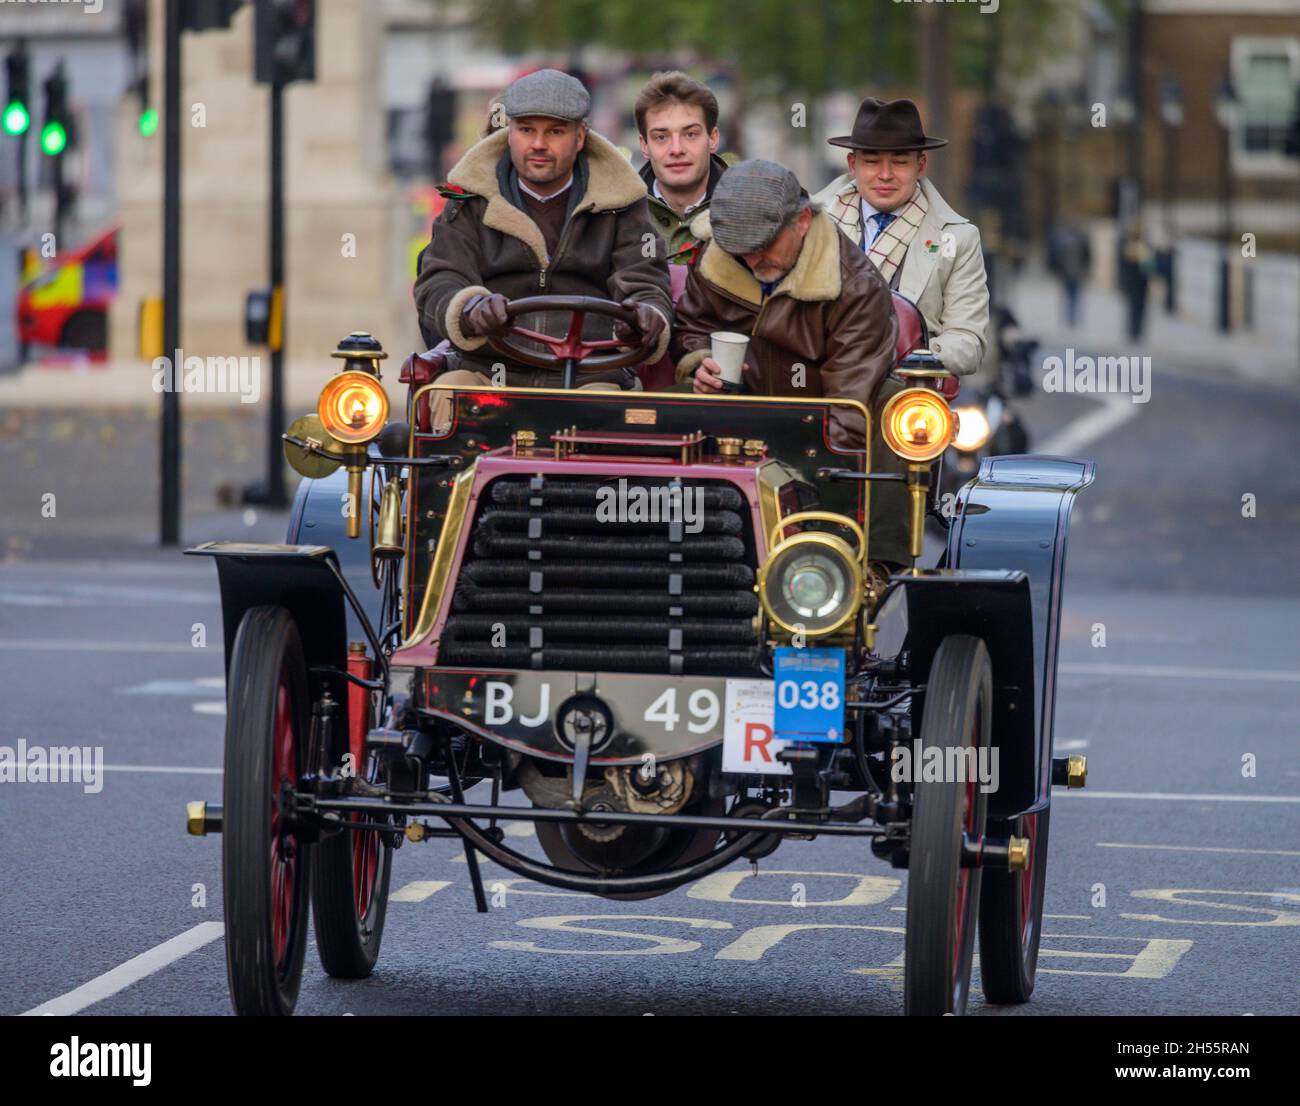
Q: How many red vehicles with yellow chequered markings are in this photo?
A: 1